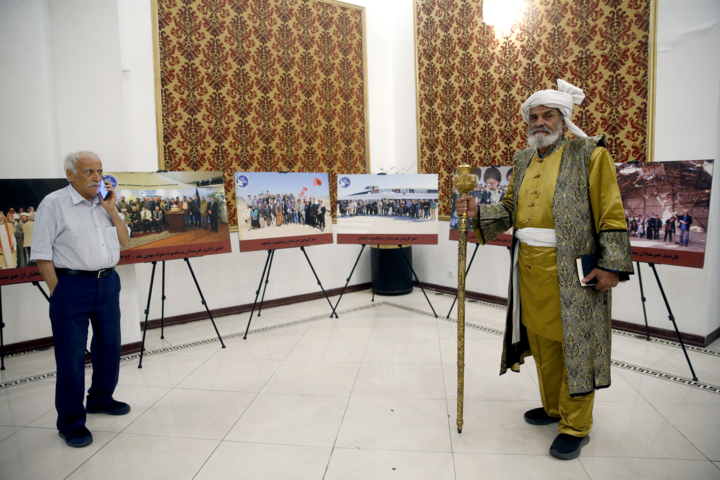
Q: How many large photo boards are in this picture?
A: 6